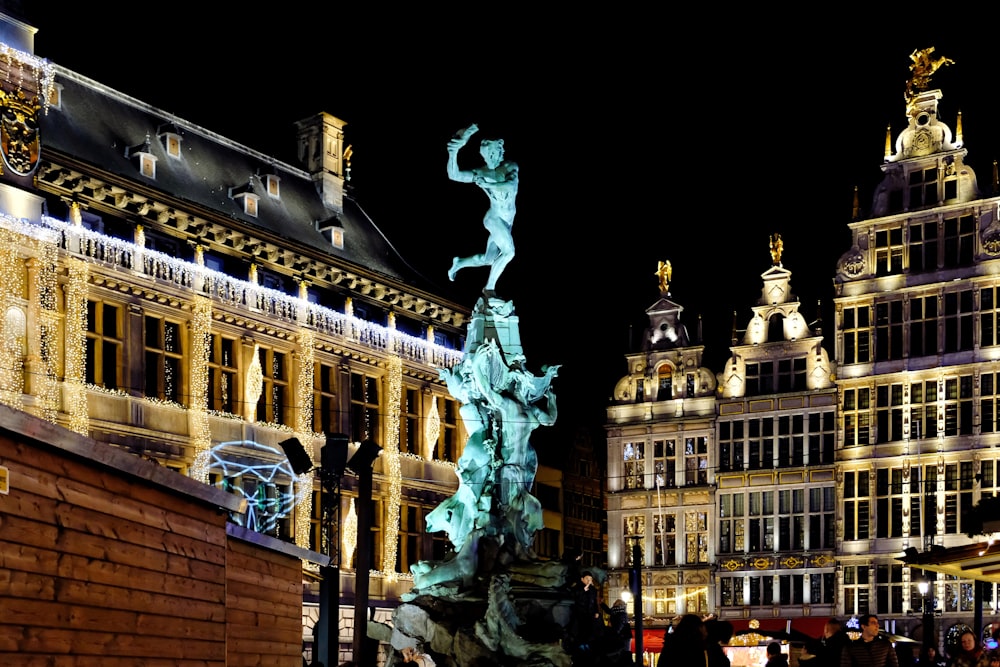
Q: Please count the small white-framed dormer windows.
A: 6